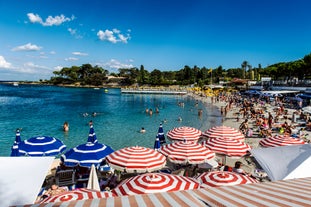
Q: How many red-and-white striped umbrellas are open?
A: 9